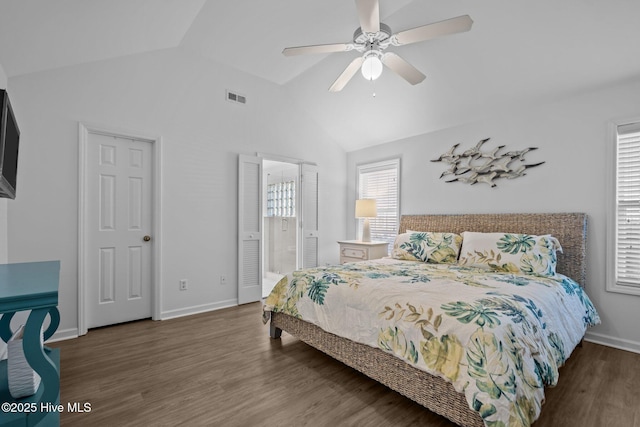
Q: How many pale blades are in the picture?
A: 5